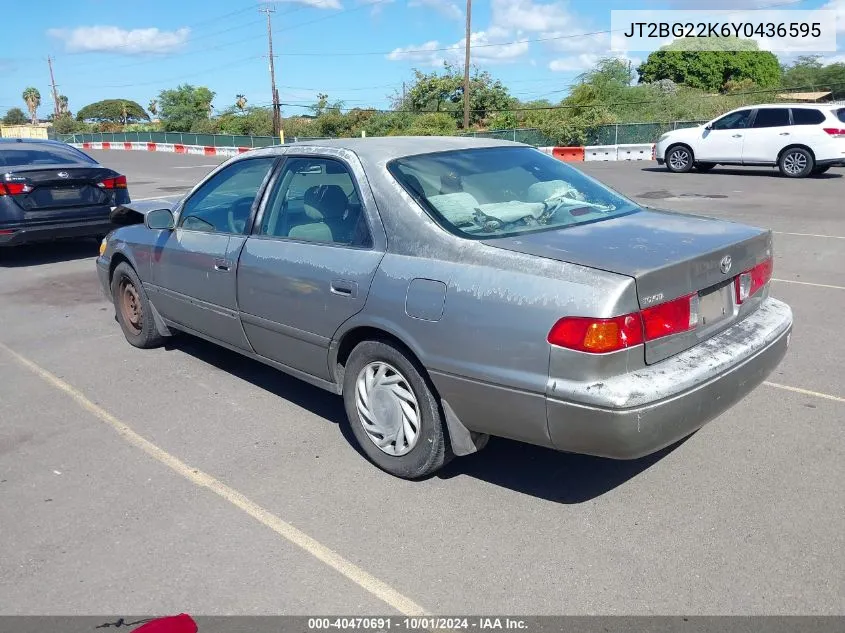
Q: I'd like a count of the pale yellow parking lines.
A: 4